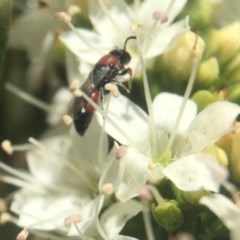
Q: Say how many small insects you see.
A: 1